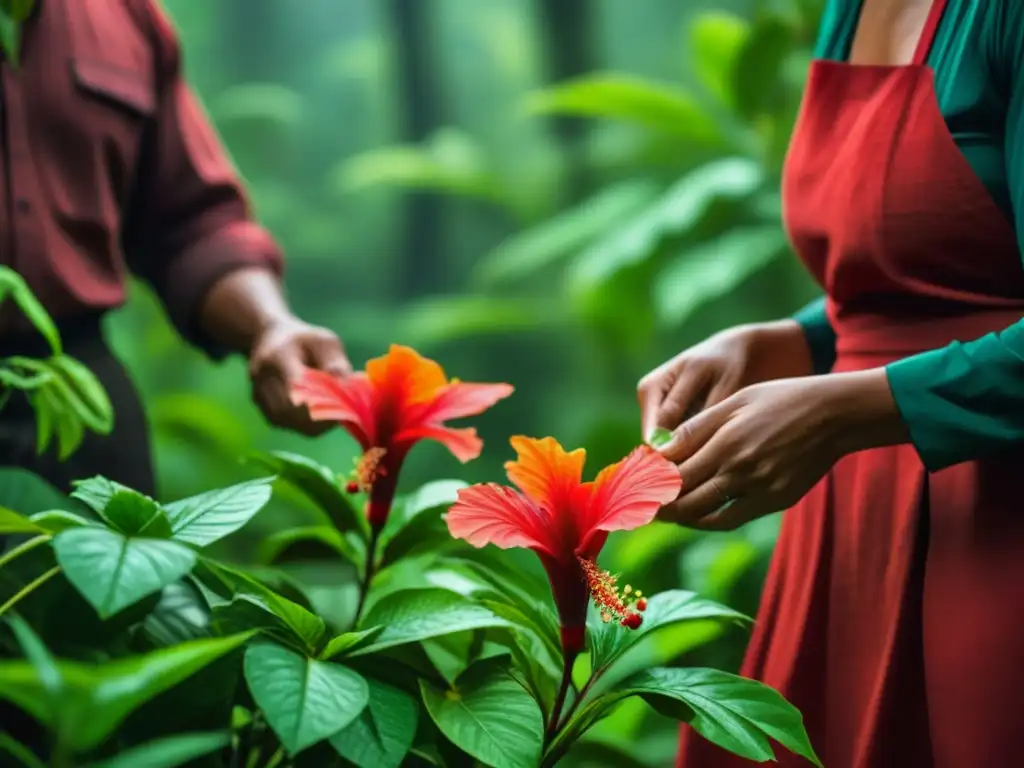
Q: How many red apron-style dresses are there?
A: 1